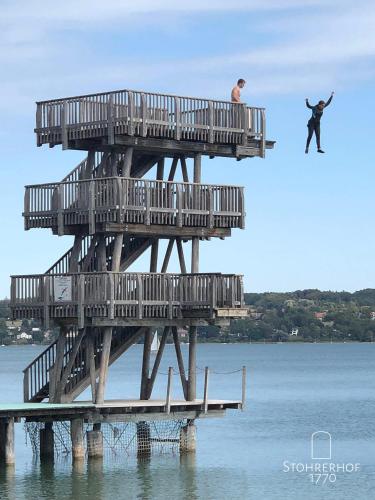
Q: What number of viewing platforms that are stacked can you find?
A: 3